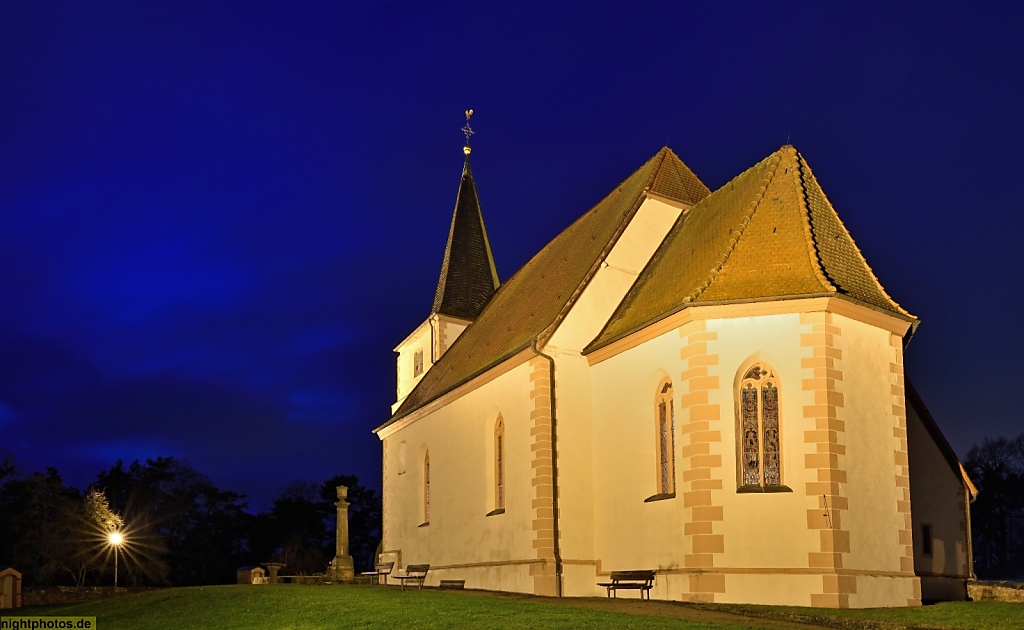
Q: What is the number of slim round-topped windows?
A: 4